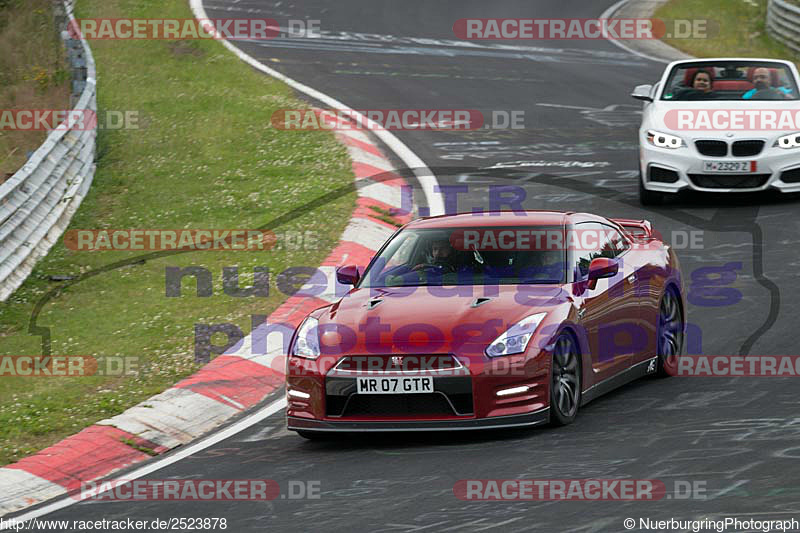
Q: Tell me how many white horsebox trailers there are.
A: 0